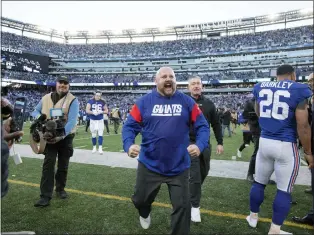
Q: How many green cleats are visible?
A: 0